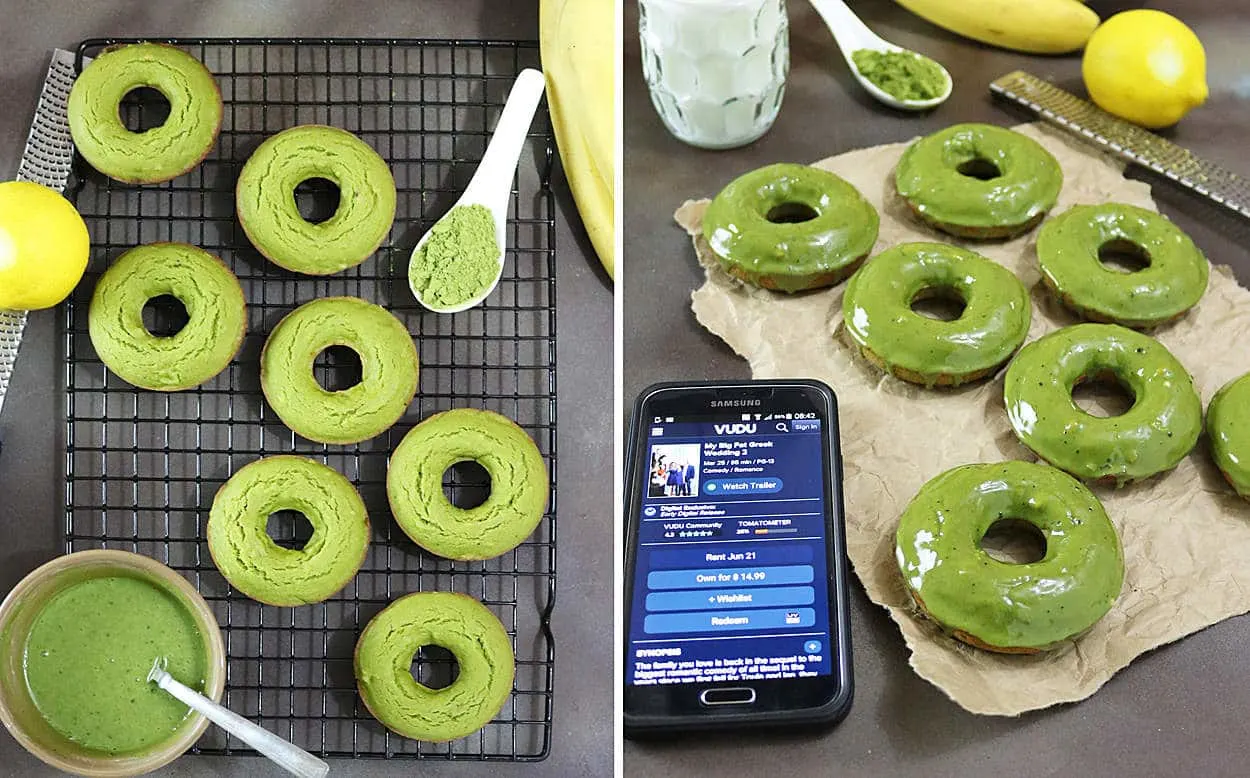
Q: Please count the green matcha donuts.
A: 14